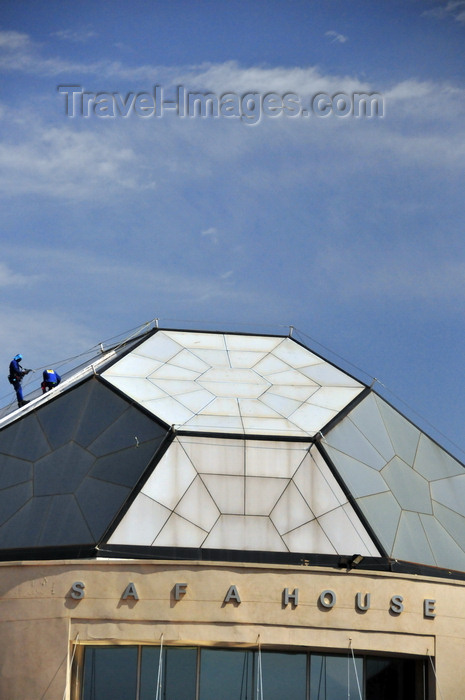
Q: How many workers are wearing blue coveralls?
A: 2